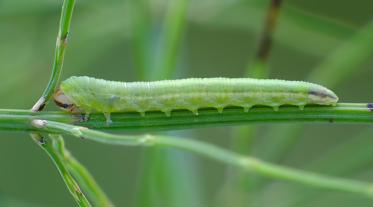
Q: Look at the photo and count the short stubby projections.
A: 7